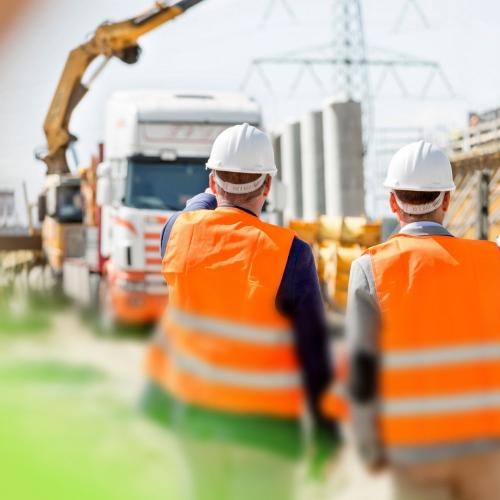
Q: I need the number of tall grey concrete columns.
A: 4